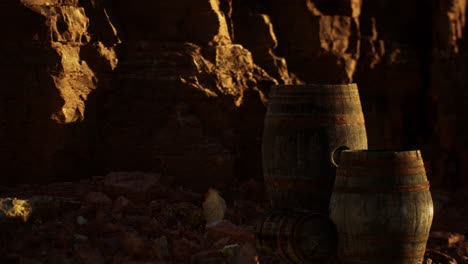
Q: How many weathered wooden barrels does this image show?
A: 3